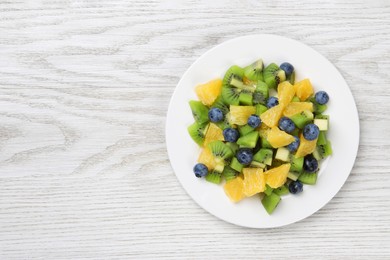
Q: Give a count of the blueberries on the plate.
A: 13